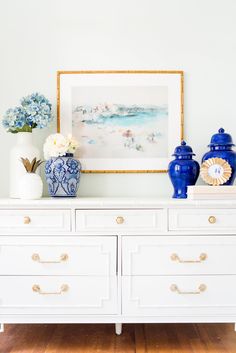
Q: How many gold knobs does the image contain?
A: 3